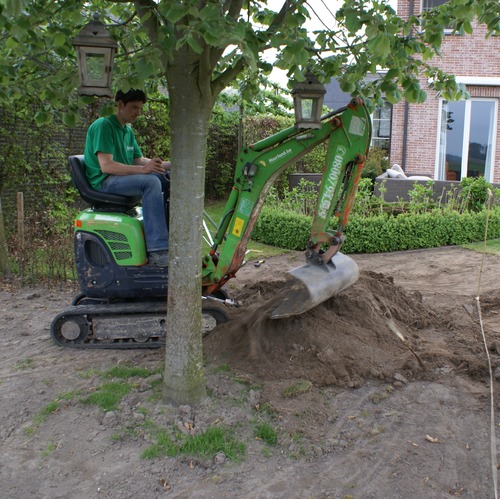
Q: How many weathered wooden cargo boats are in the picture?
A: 0